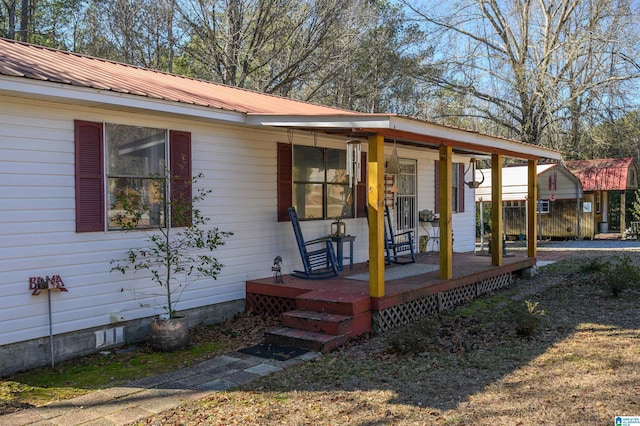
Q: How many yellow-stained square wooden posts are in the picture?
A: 4